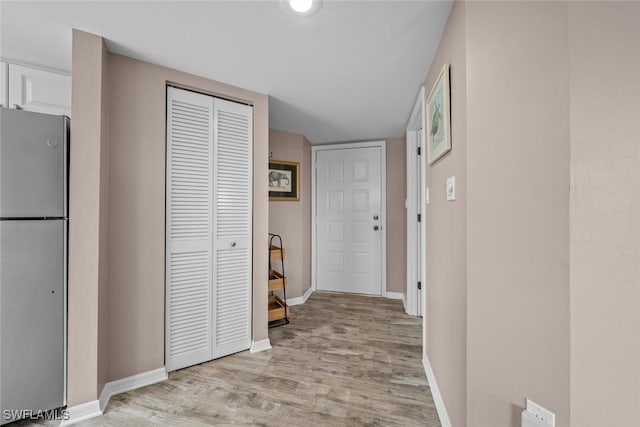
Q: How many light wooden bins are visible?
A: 3